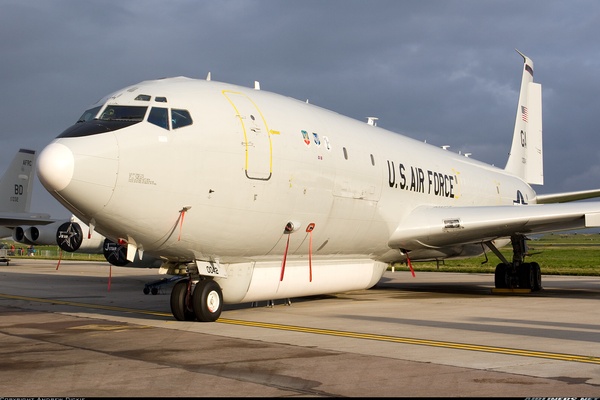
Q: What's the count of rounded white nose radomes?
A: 1